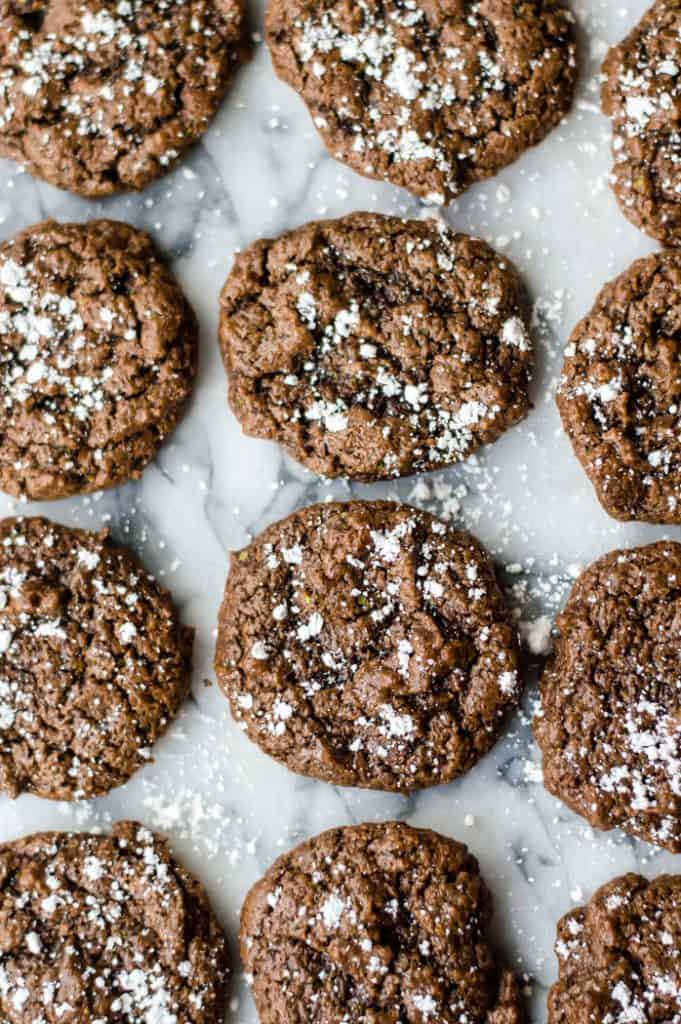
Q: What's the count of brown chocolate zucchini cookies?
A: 12